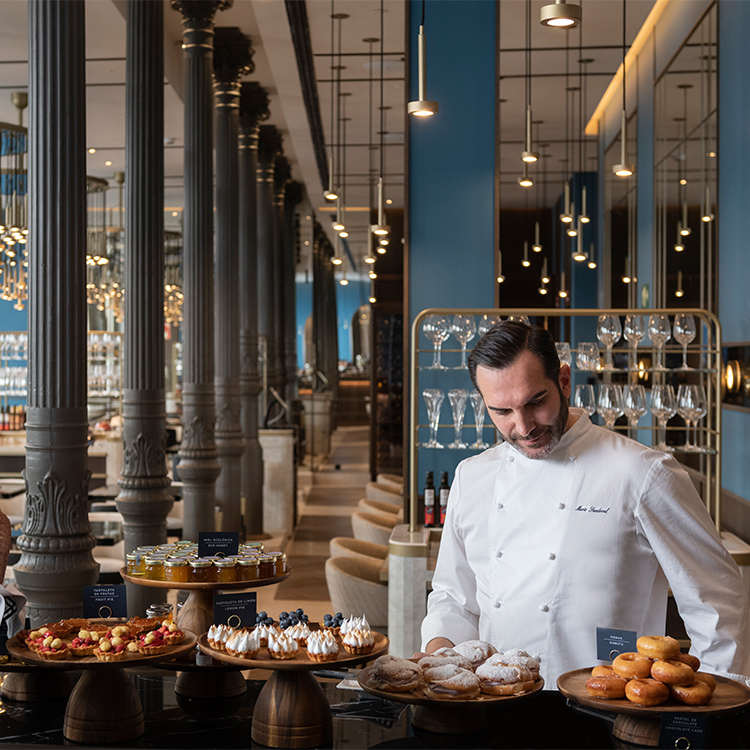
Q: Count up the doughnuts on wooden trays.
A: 9